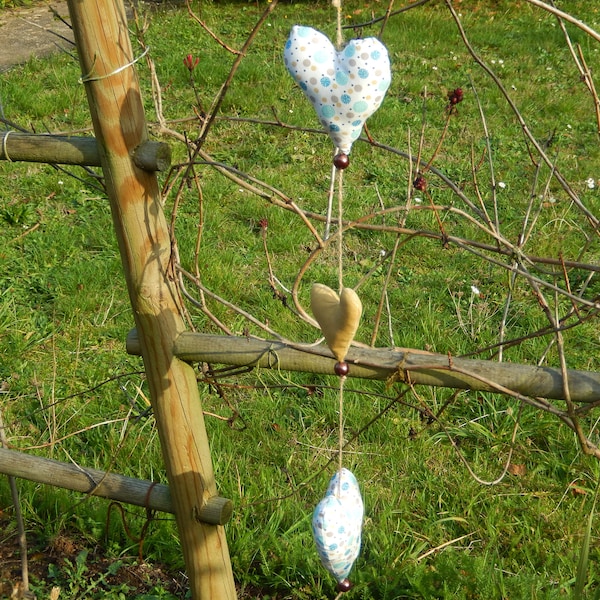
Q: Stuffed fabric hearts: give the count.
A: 3